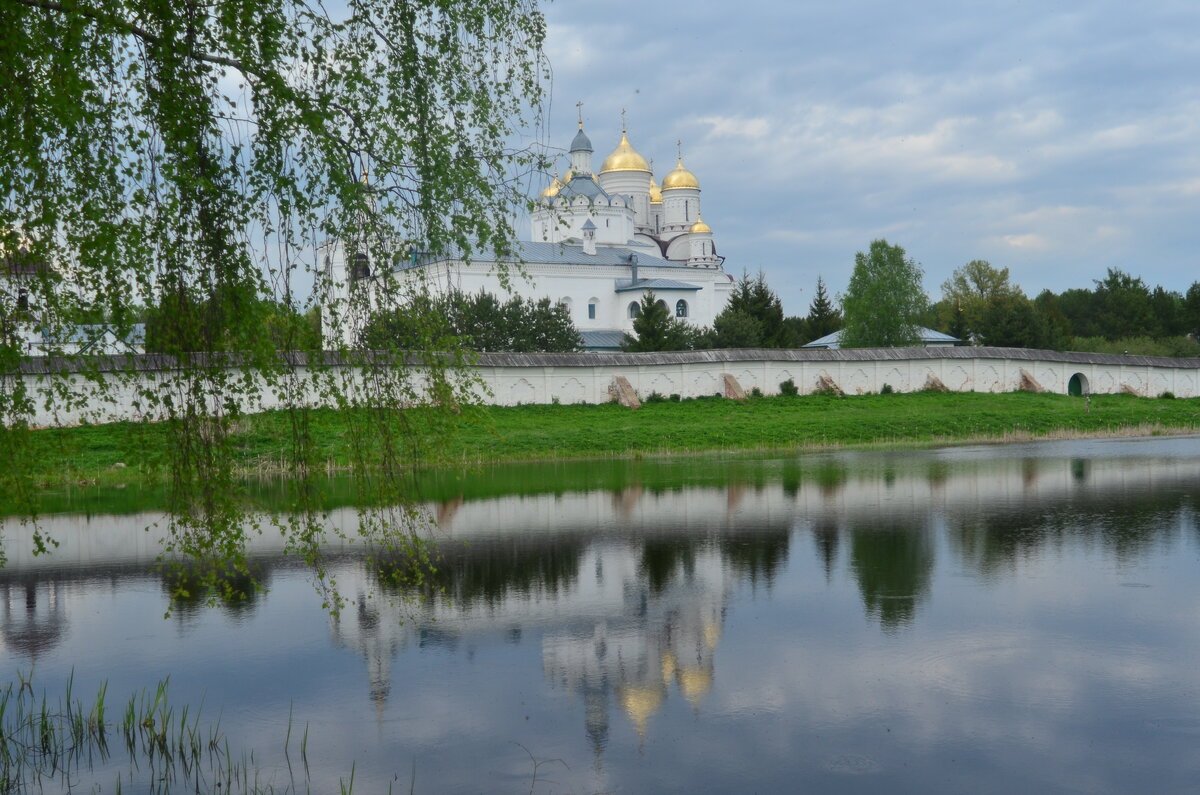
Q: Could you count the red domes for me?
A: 0